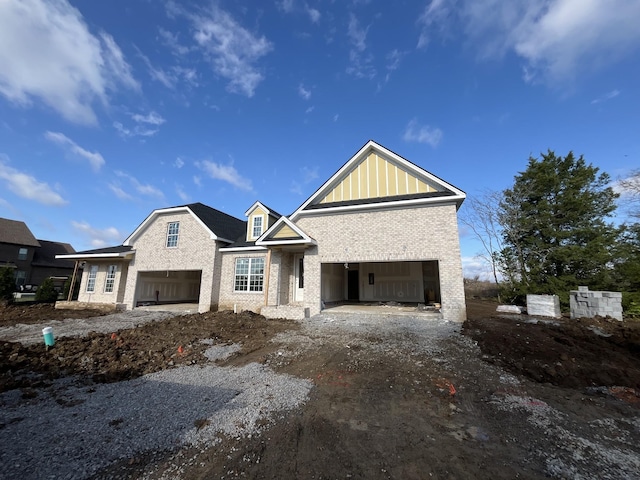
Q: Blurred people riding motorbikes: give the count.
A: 0